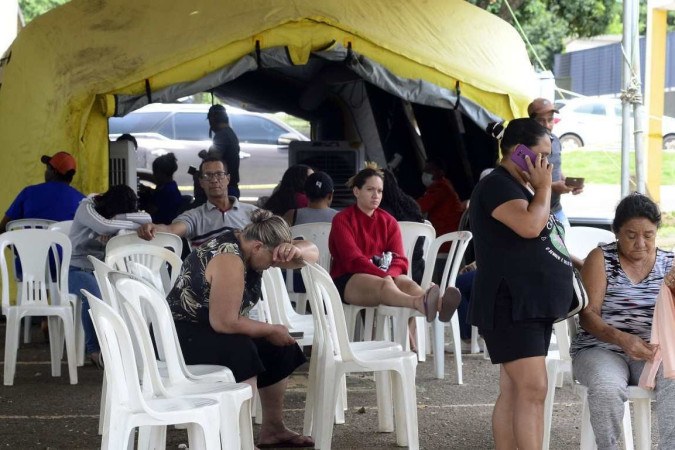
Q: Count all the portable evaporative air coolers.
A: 2